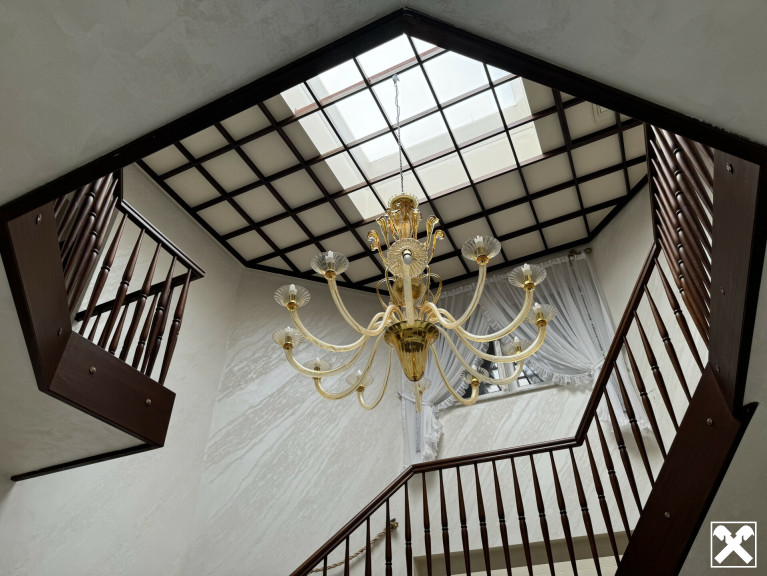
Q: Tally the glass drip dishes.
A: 12